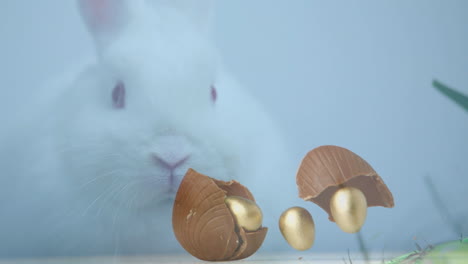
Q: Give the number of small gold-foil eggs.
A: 3